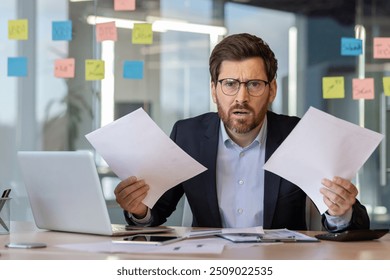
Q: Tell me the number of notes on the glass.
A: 14